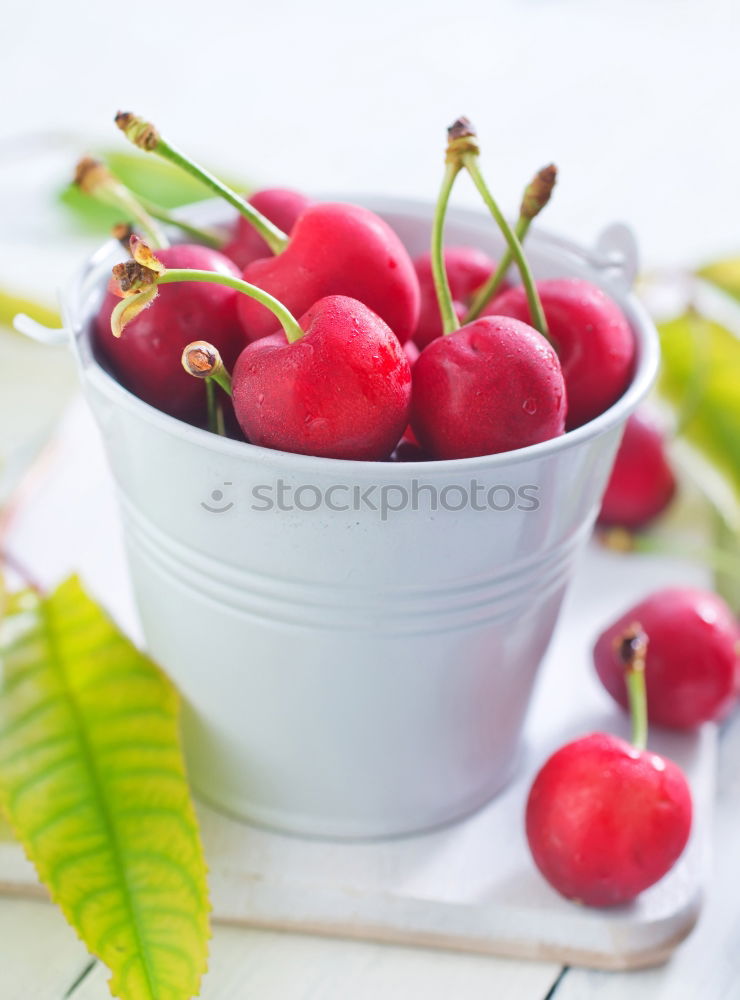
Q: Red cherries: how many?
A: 10